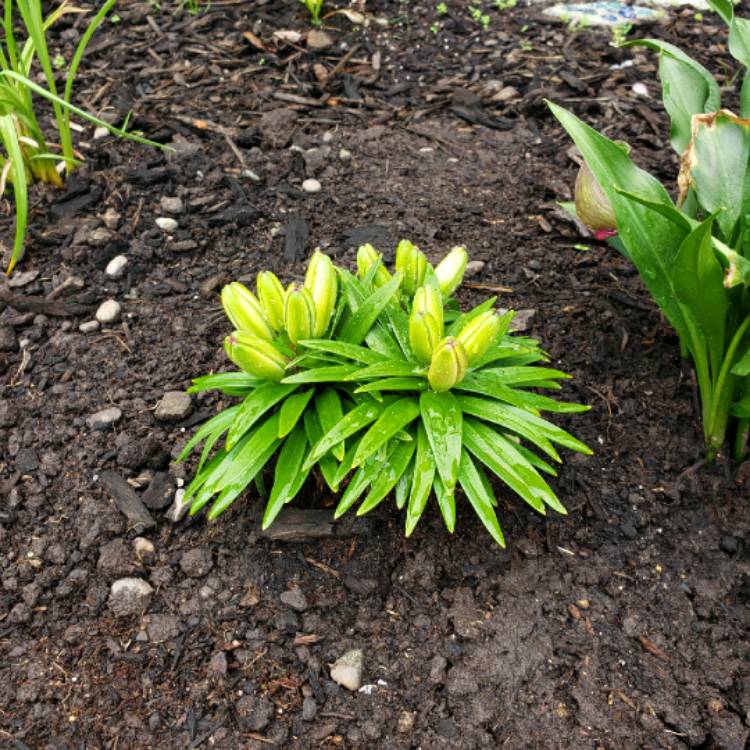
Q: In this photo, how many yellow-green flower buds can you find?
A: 12